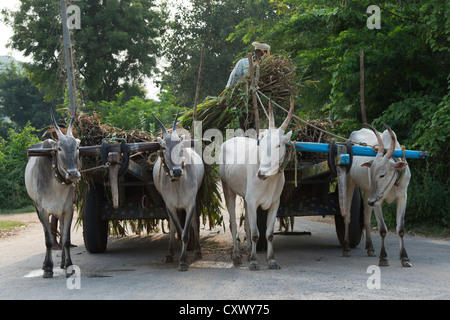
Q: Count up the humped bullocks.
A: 4